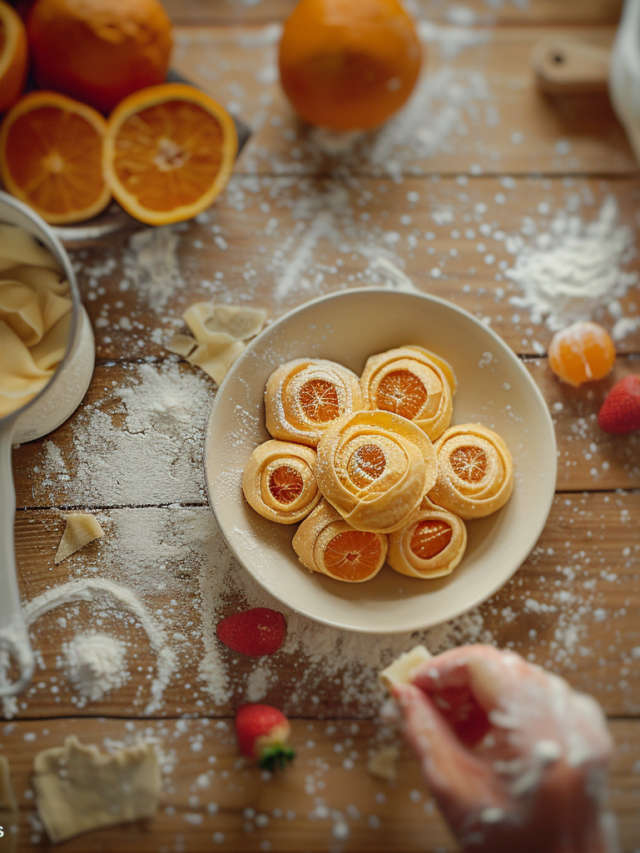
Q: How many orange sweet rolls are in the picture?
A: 7